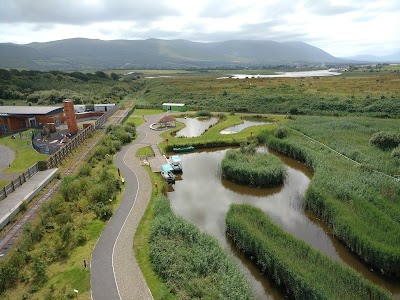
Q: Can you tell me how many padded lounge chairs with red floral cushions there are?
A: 0